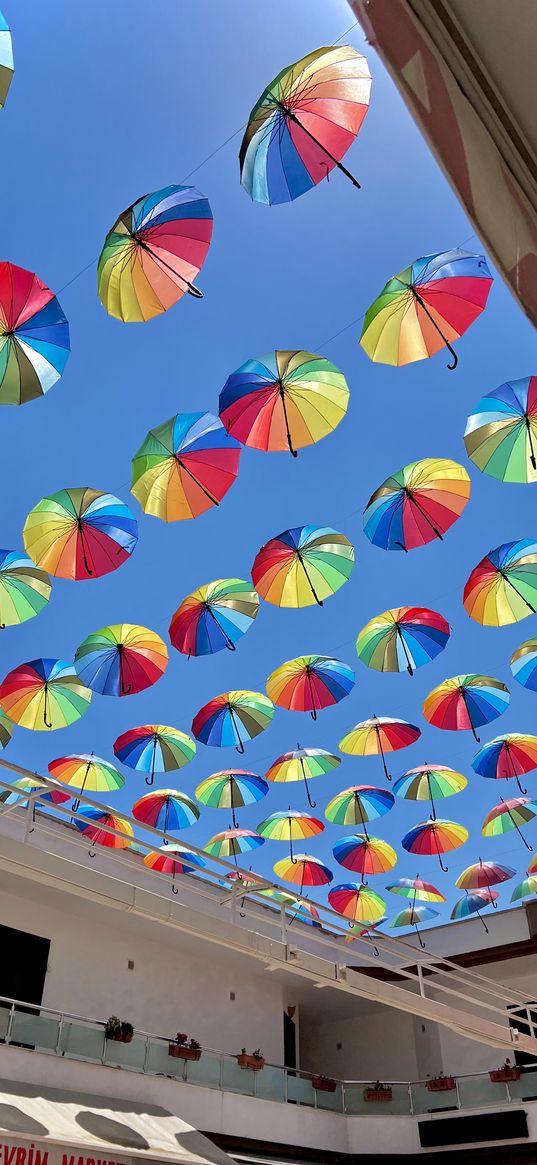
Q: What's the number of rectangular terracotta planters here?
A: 7